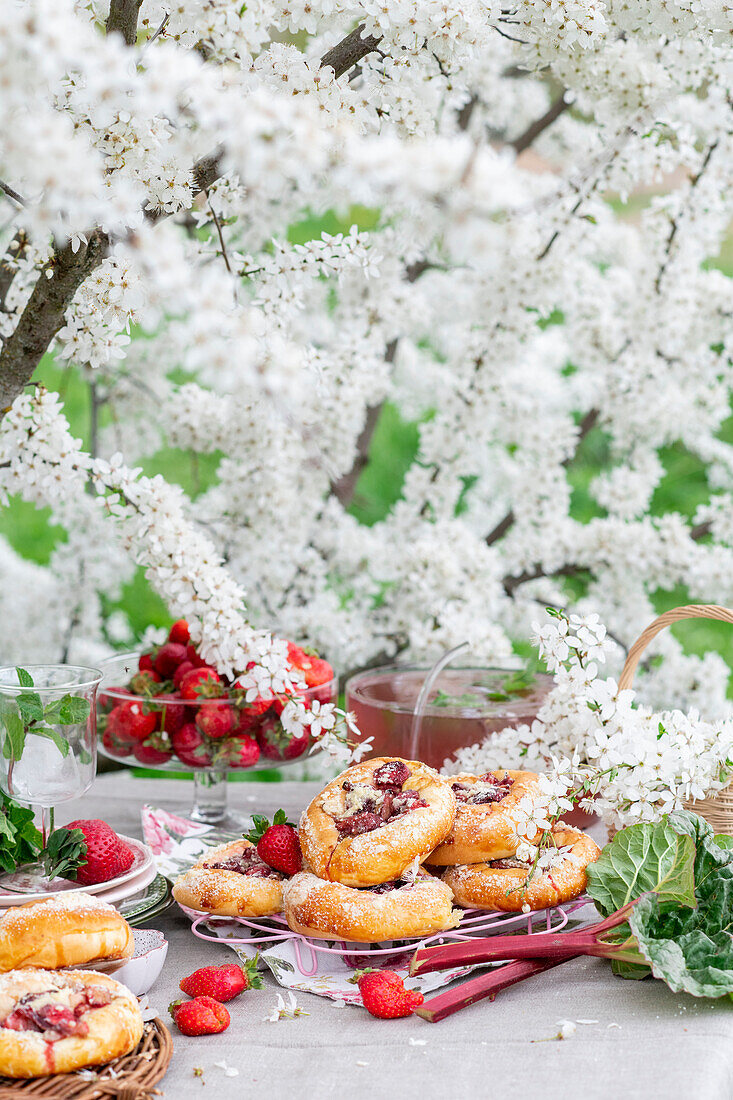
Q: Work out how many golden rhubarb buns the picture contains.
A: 7